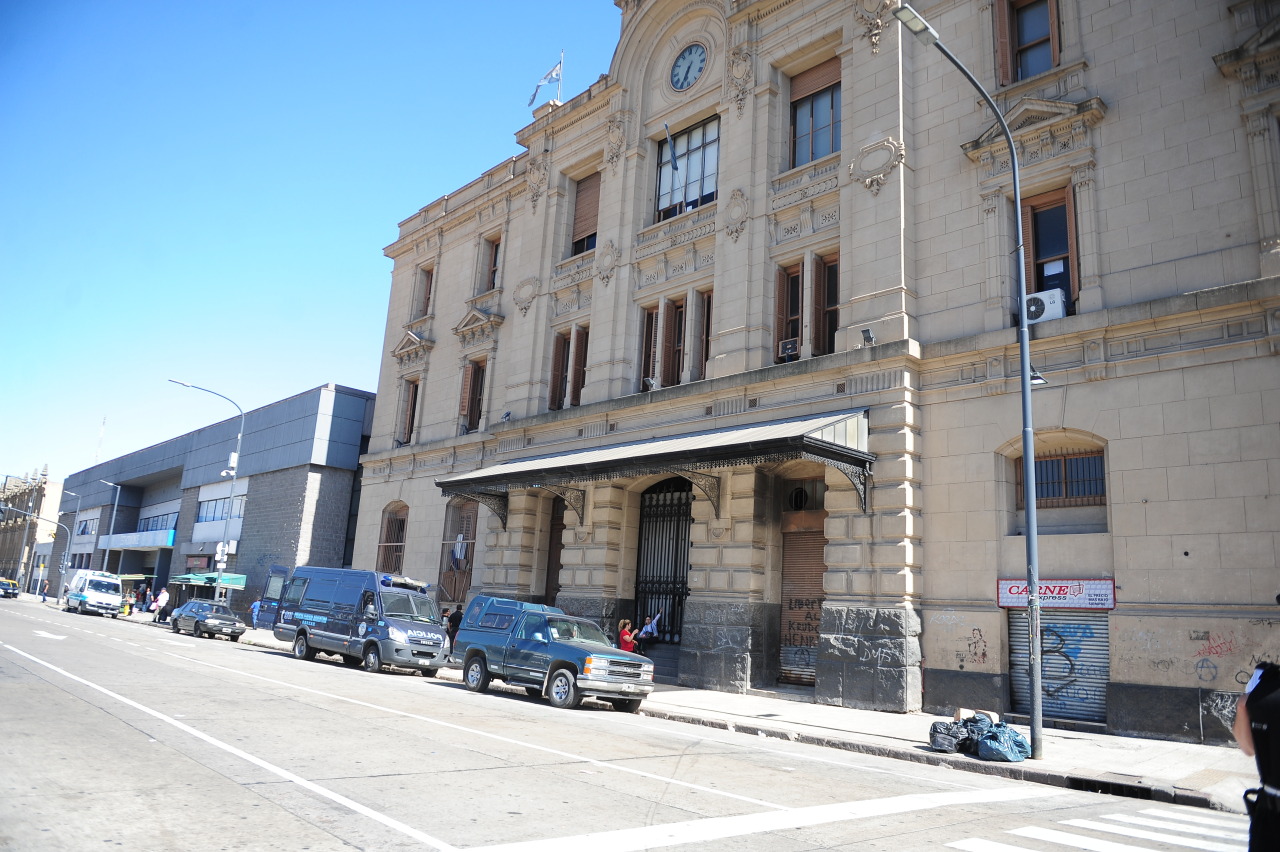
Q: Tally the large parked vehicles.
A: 3